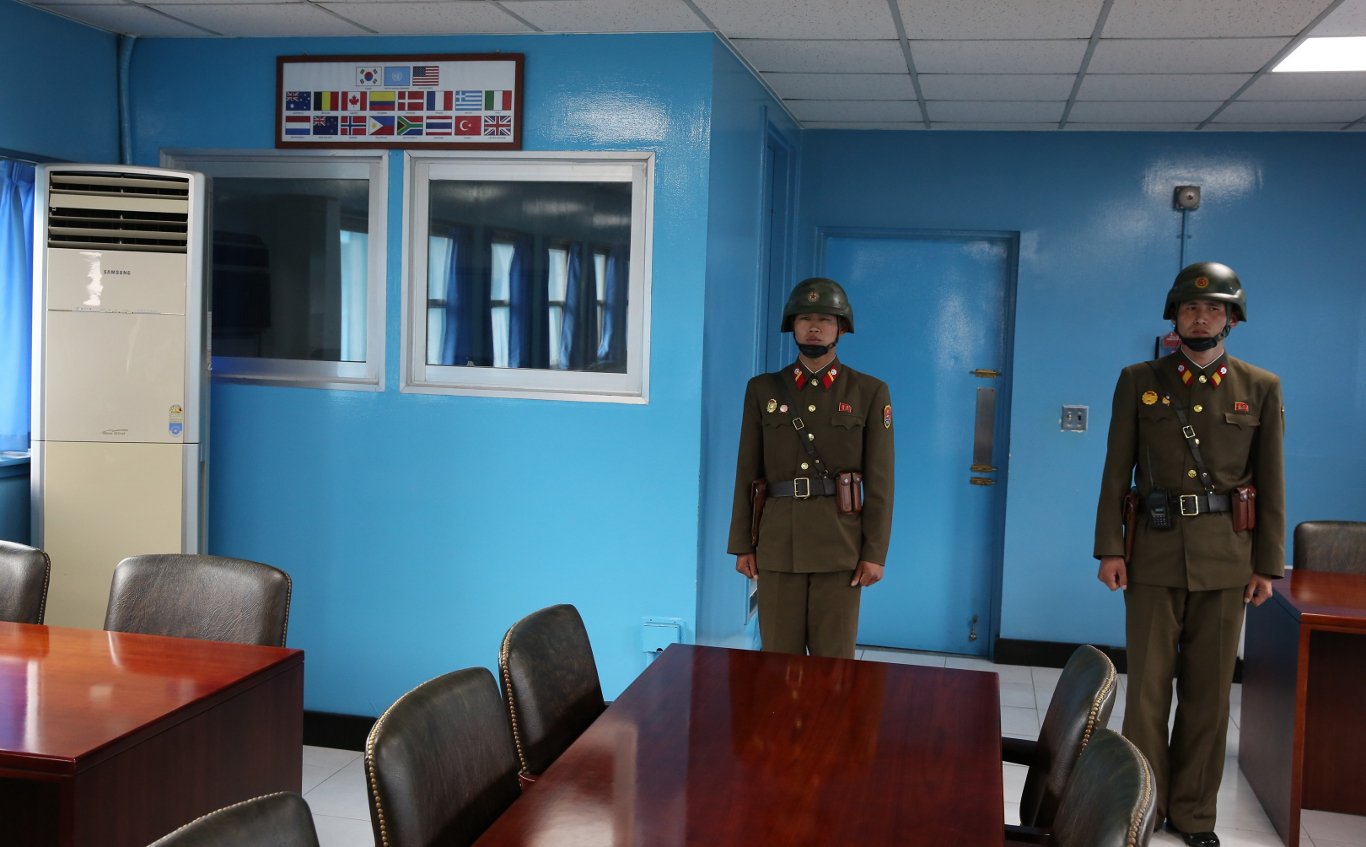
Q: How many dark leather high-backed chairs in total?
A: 8